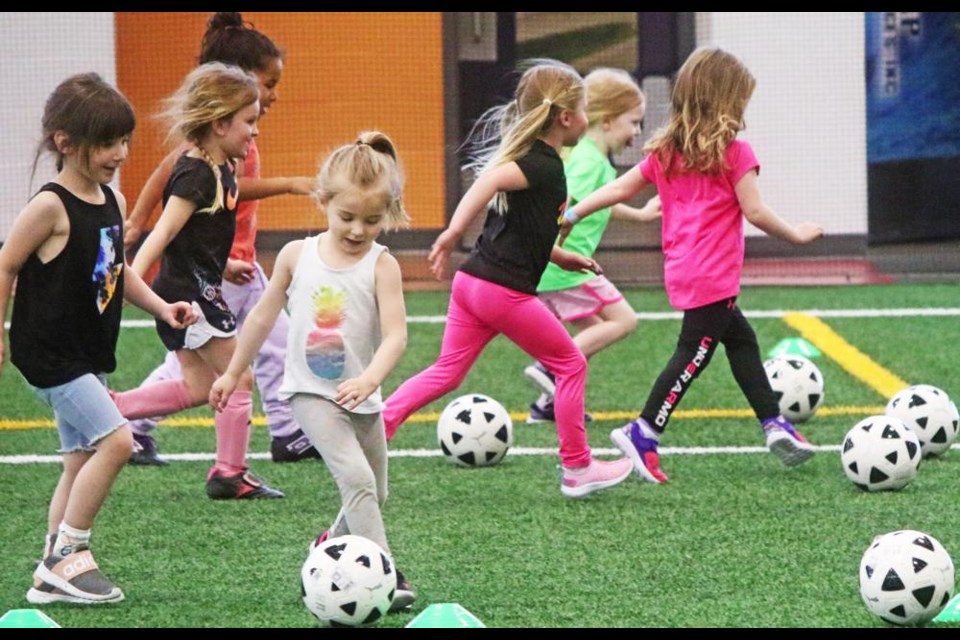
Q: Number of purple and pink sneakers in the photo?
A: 2